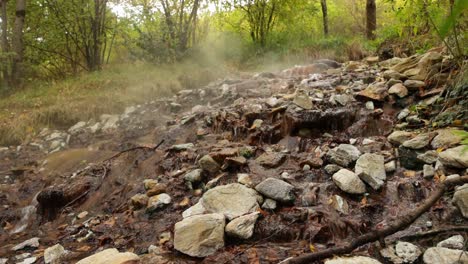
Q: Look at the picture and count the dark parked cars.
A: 0